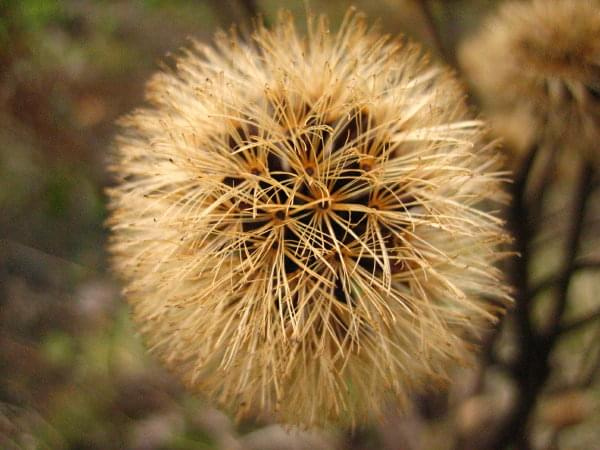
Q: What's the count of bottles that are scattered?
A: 0